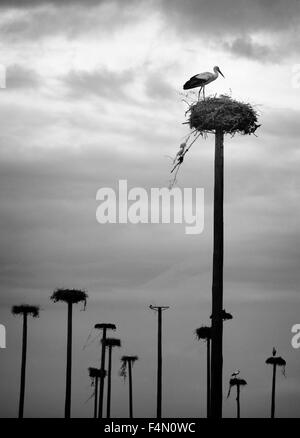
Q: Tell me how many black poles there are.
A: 11